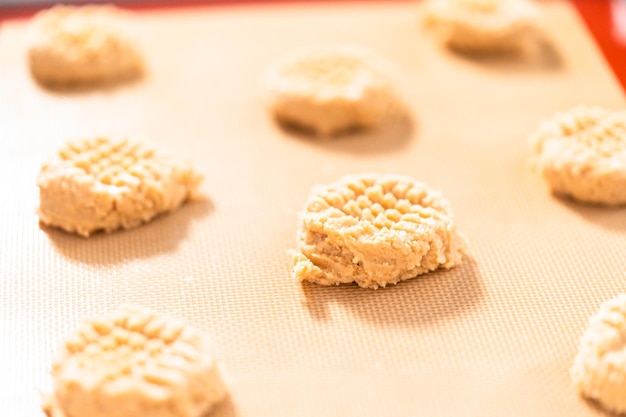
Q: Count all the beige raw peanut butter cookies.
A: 8